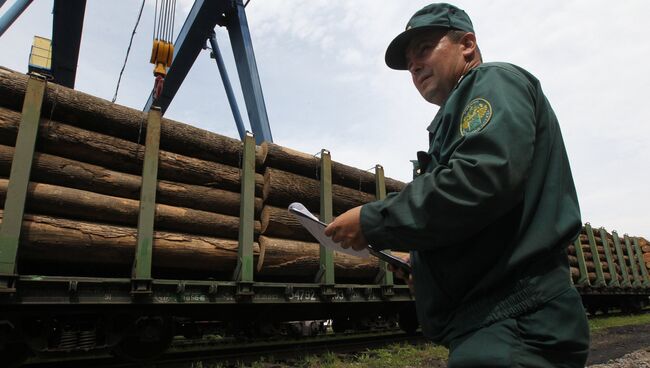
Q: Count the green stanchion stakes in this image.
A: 11